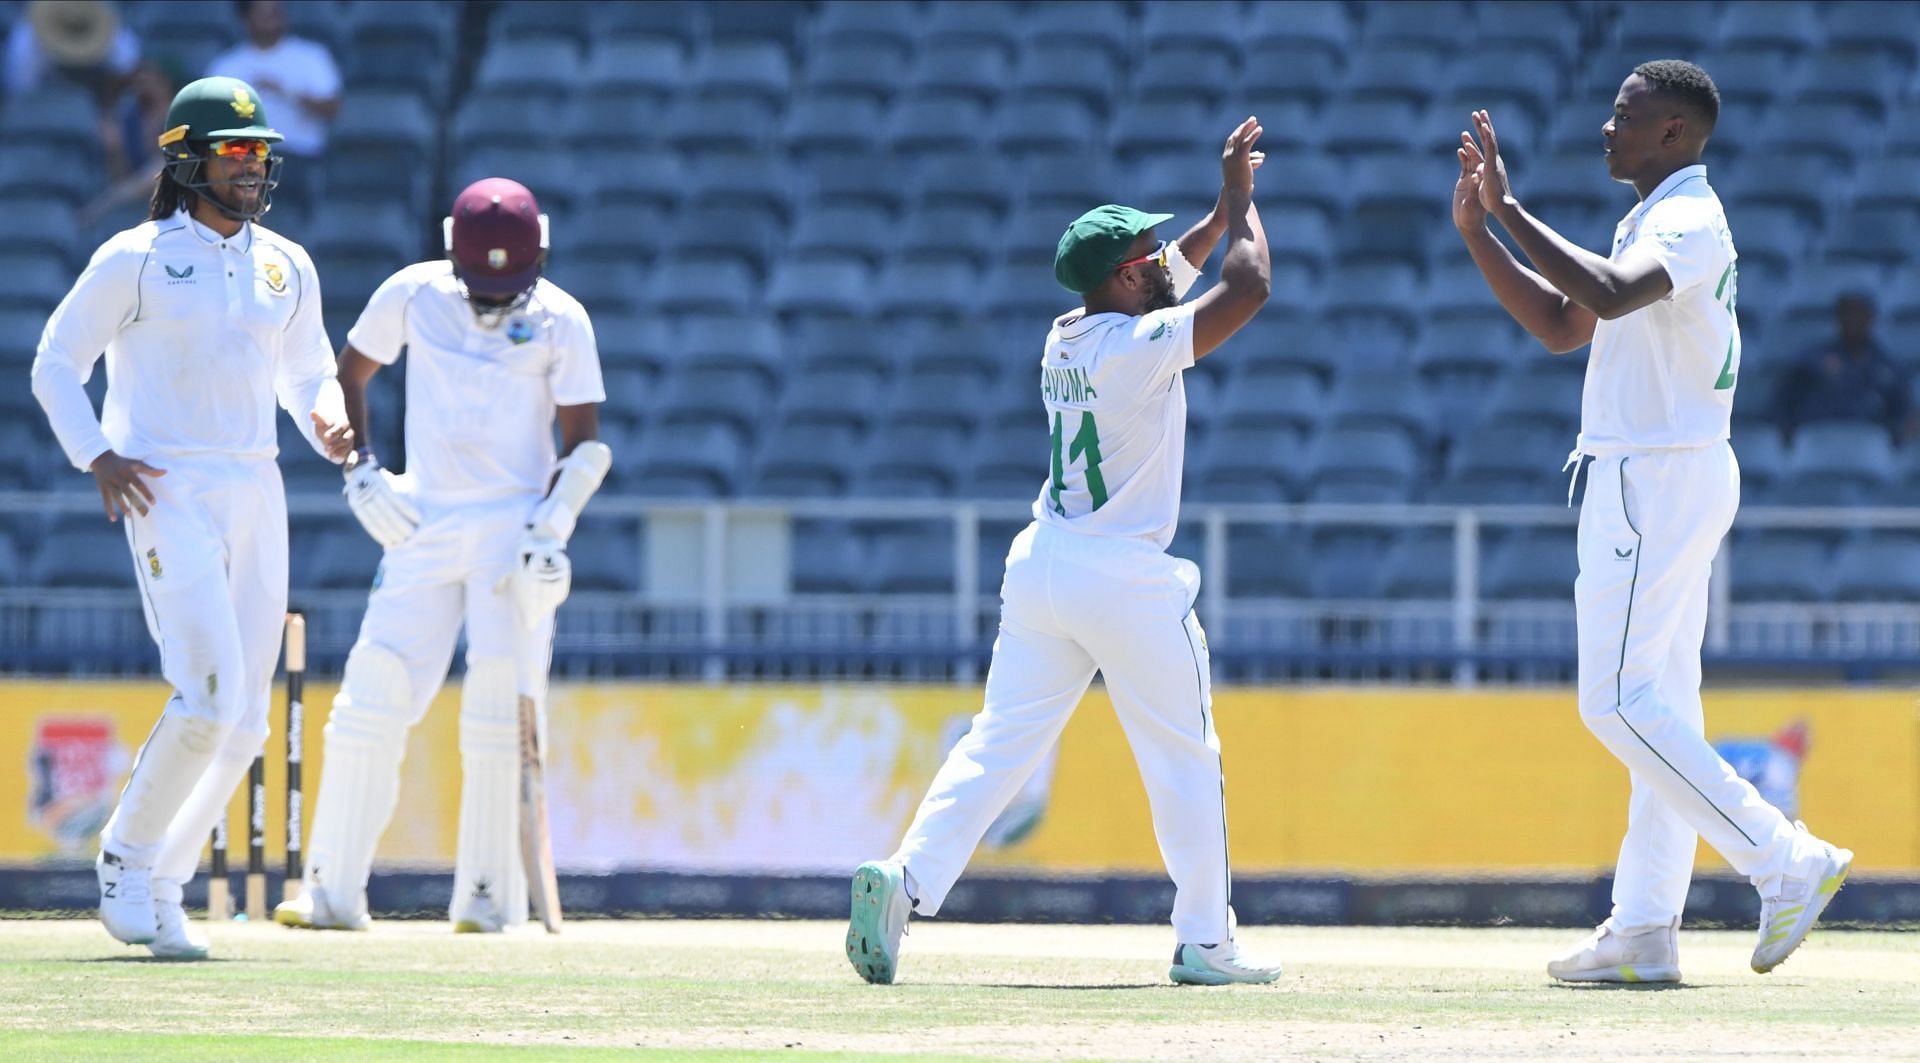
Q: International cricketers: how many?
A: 4